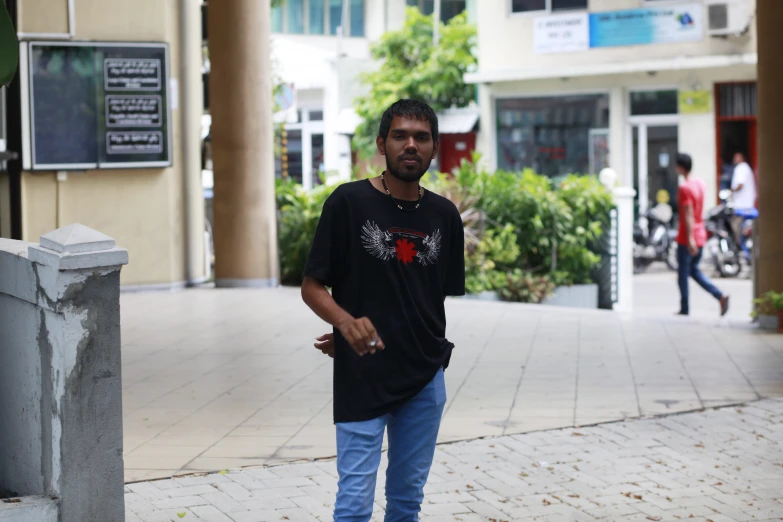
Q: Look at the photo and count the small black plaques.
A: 3